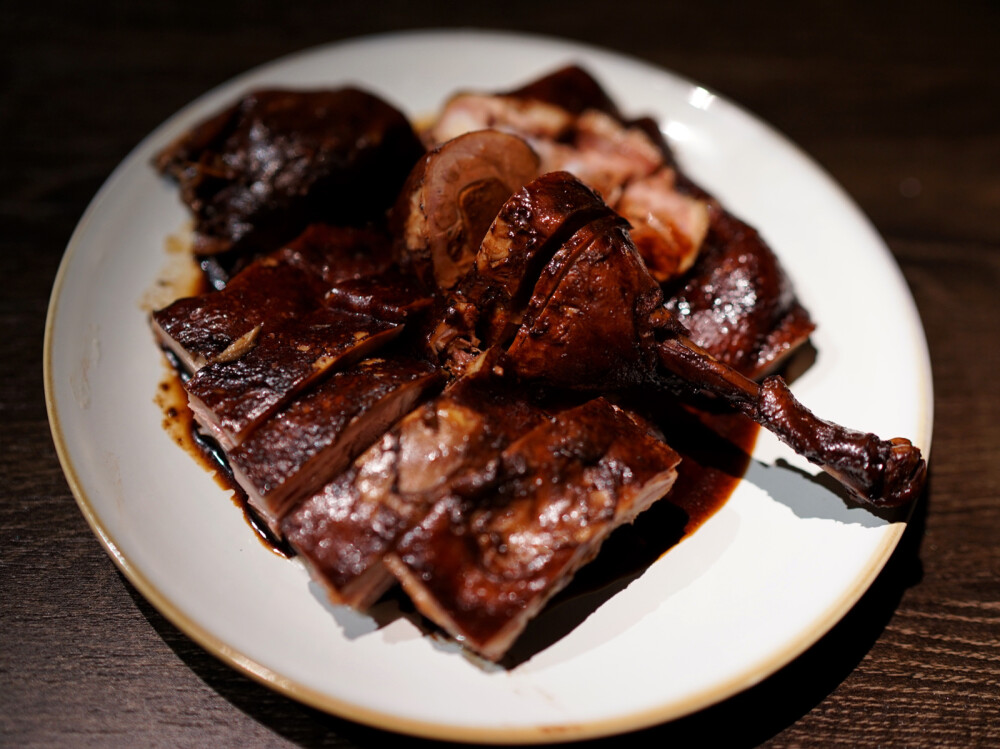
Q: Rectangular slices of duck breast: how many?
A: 5